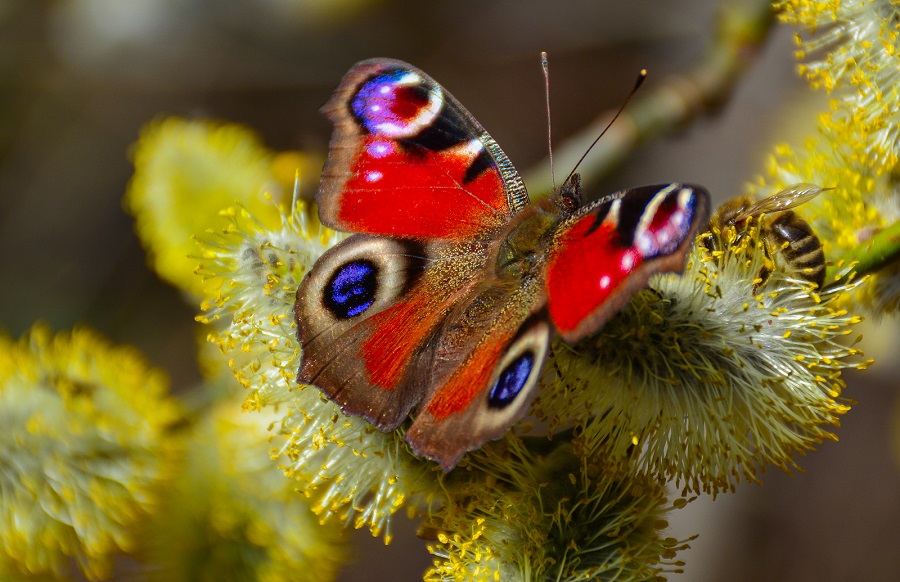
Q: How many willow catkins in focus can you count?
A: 3